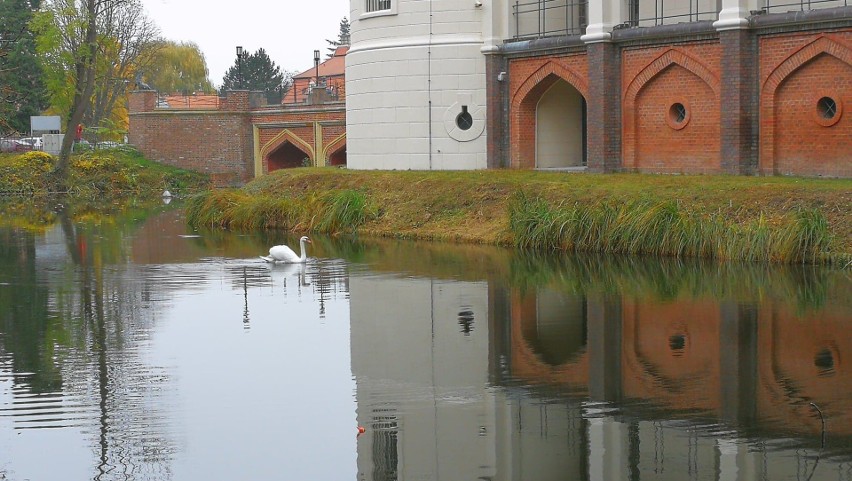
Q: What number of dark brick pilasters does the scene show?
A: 3